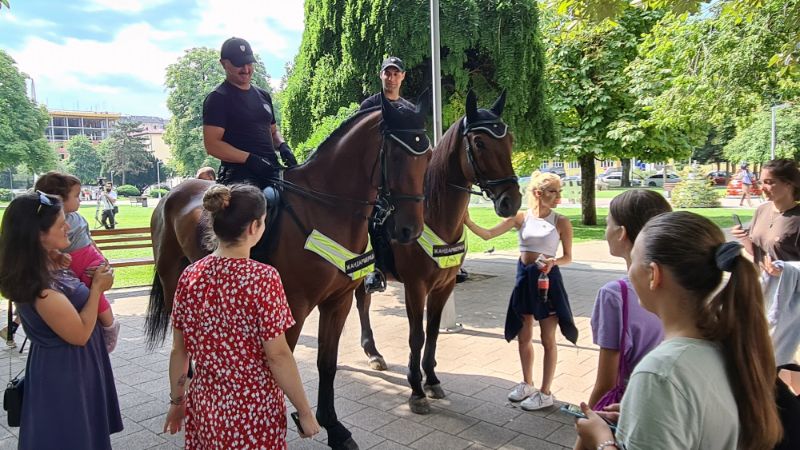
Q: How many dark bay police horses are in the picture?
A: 2